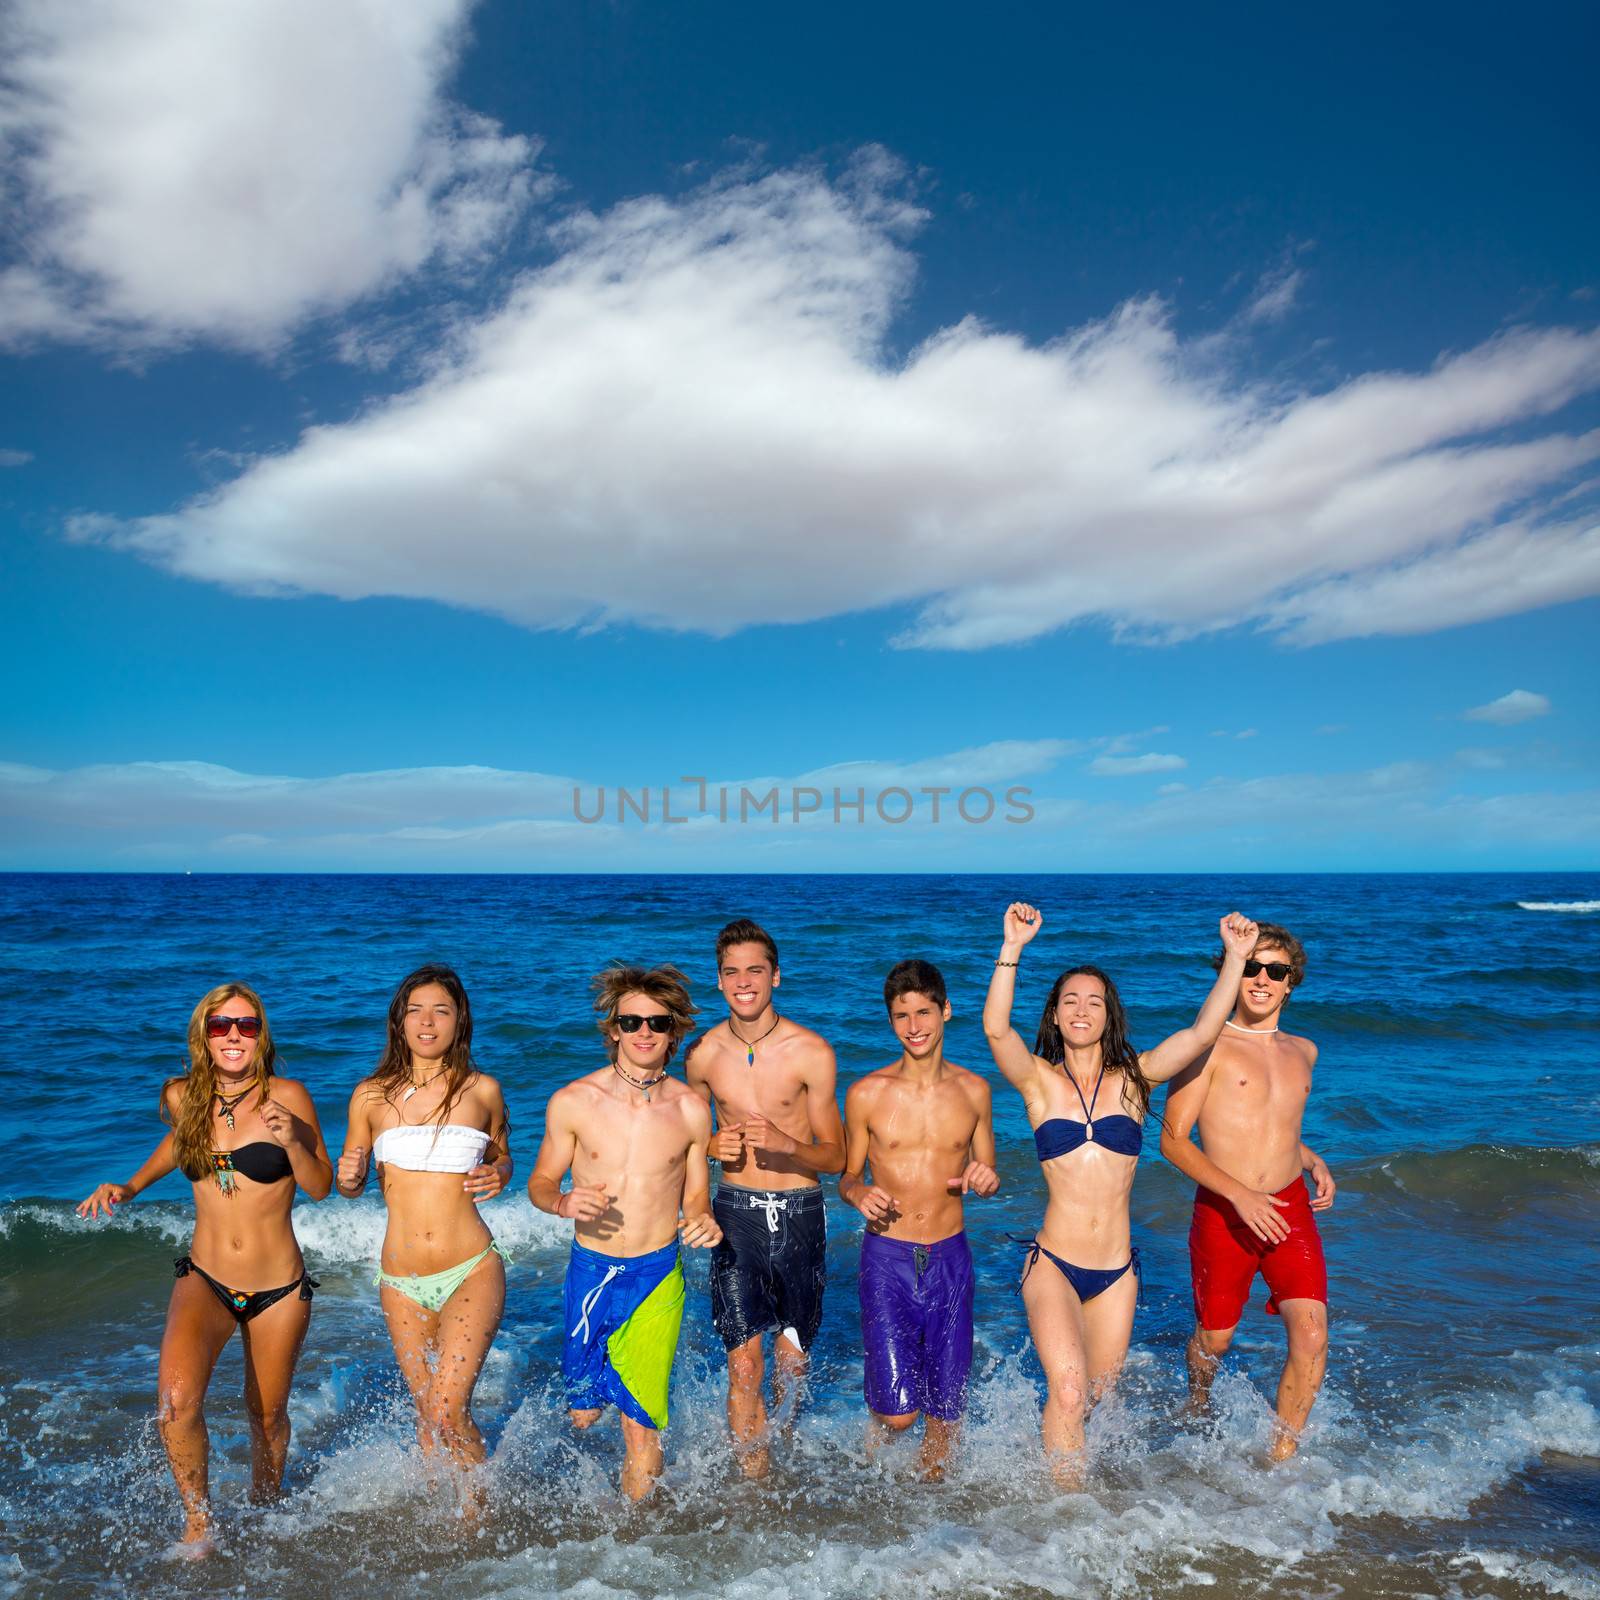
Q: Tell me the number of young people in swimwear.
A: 7